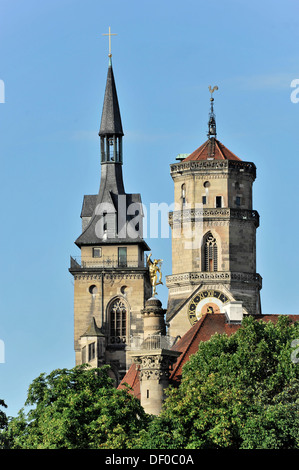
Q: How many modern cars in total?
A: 0